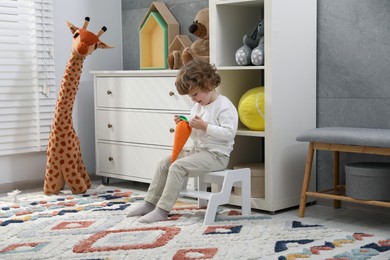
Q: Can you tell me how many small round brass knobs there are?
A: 5